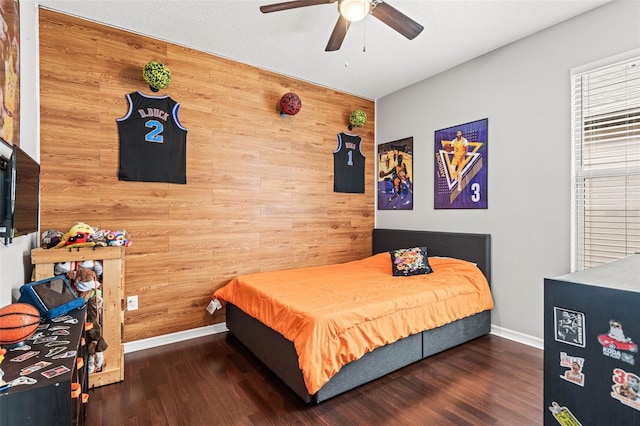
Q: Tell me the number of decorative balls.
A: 3